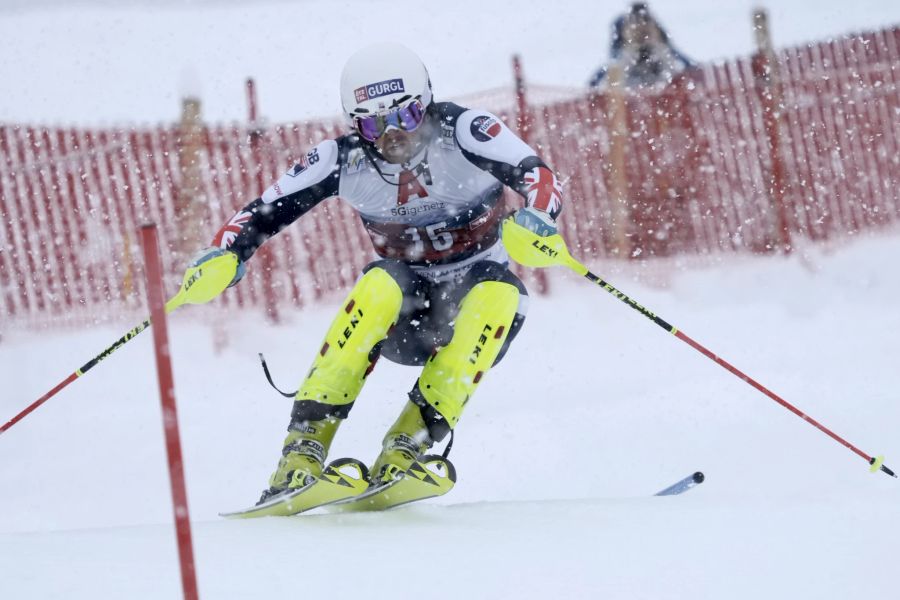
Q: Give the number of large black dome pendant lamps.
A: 0